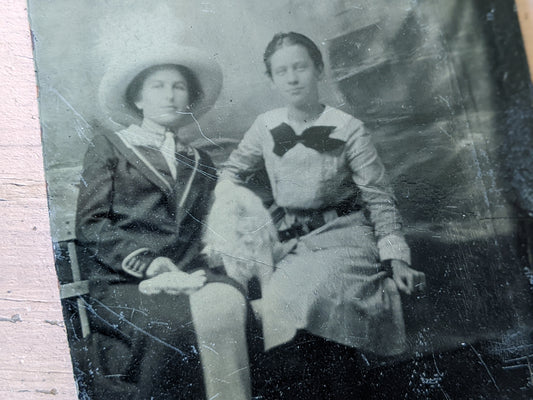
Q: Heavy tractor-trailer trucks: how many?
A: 0